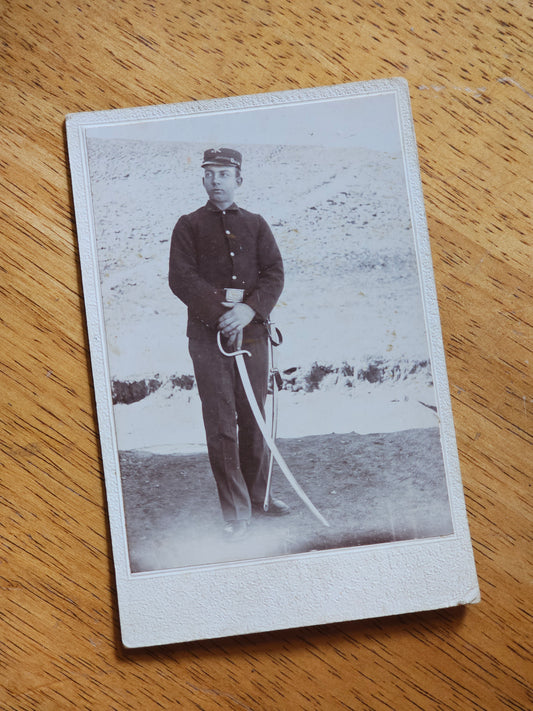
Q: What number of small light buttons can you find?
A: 4